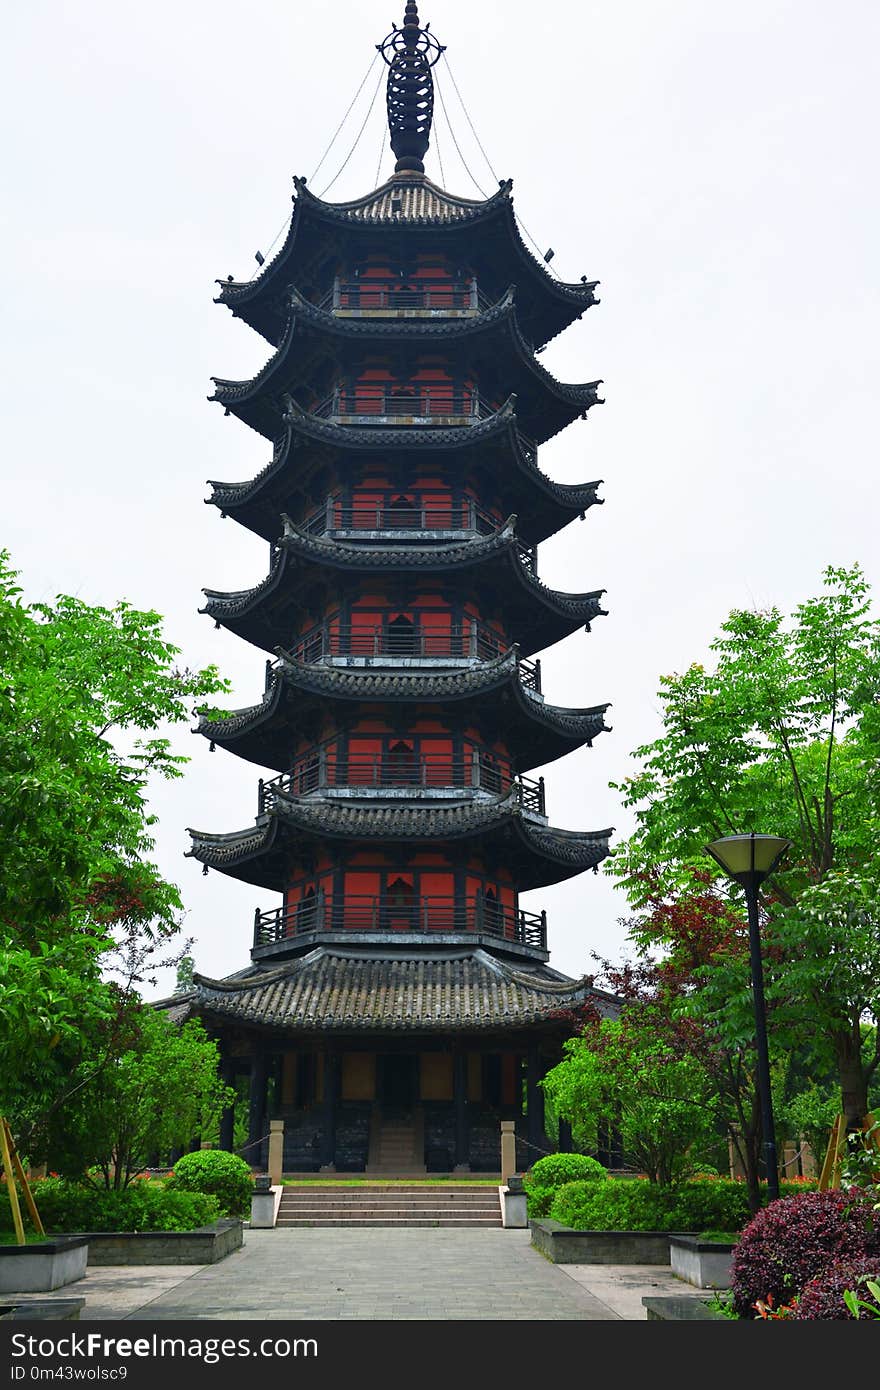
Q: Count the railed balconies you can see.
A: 6